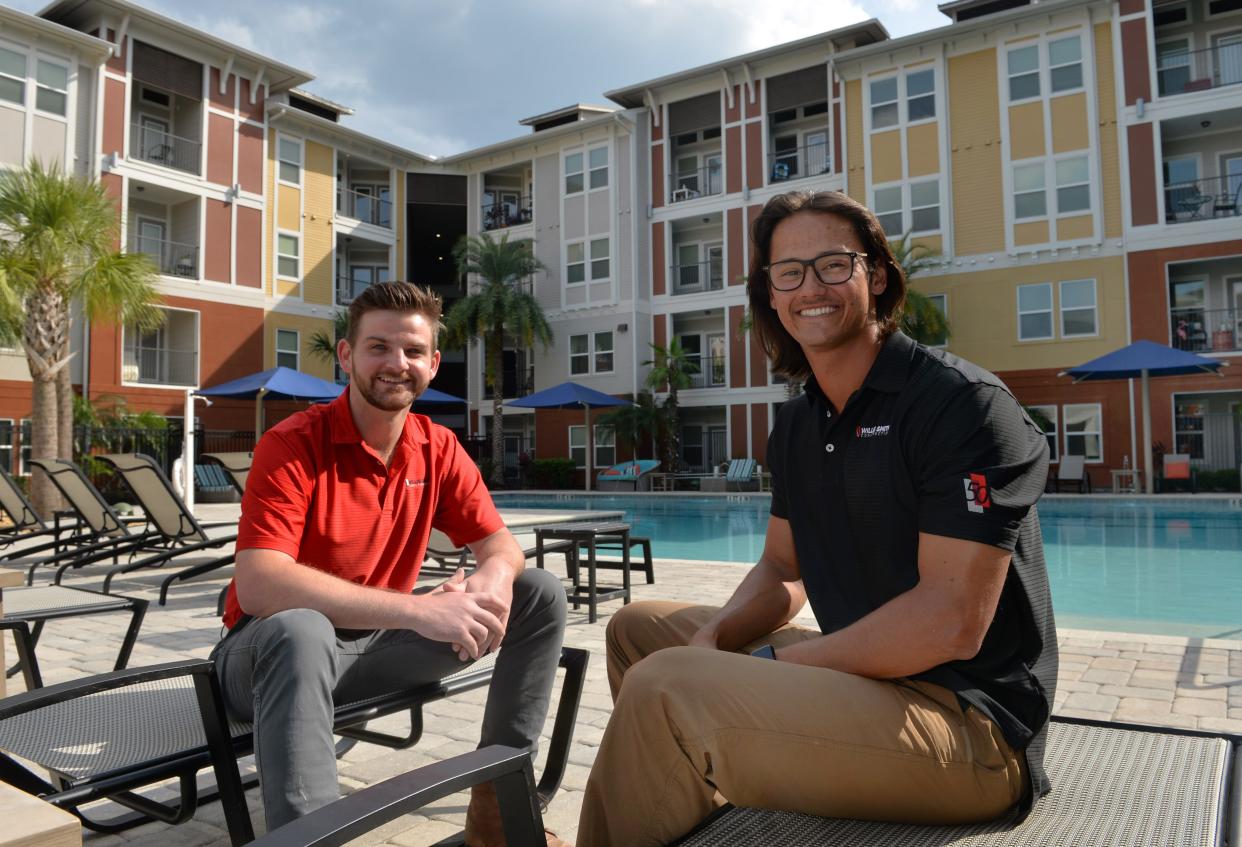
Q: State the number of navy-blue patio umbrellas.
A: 4